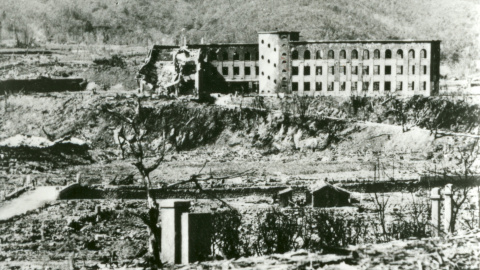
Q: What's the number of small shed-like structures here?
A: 2